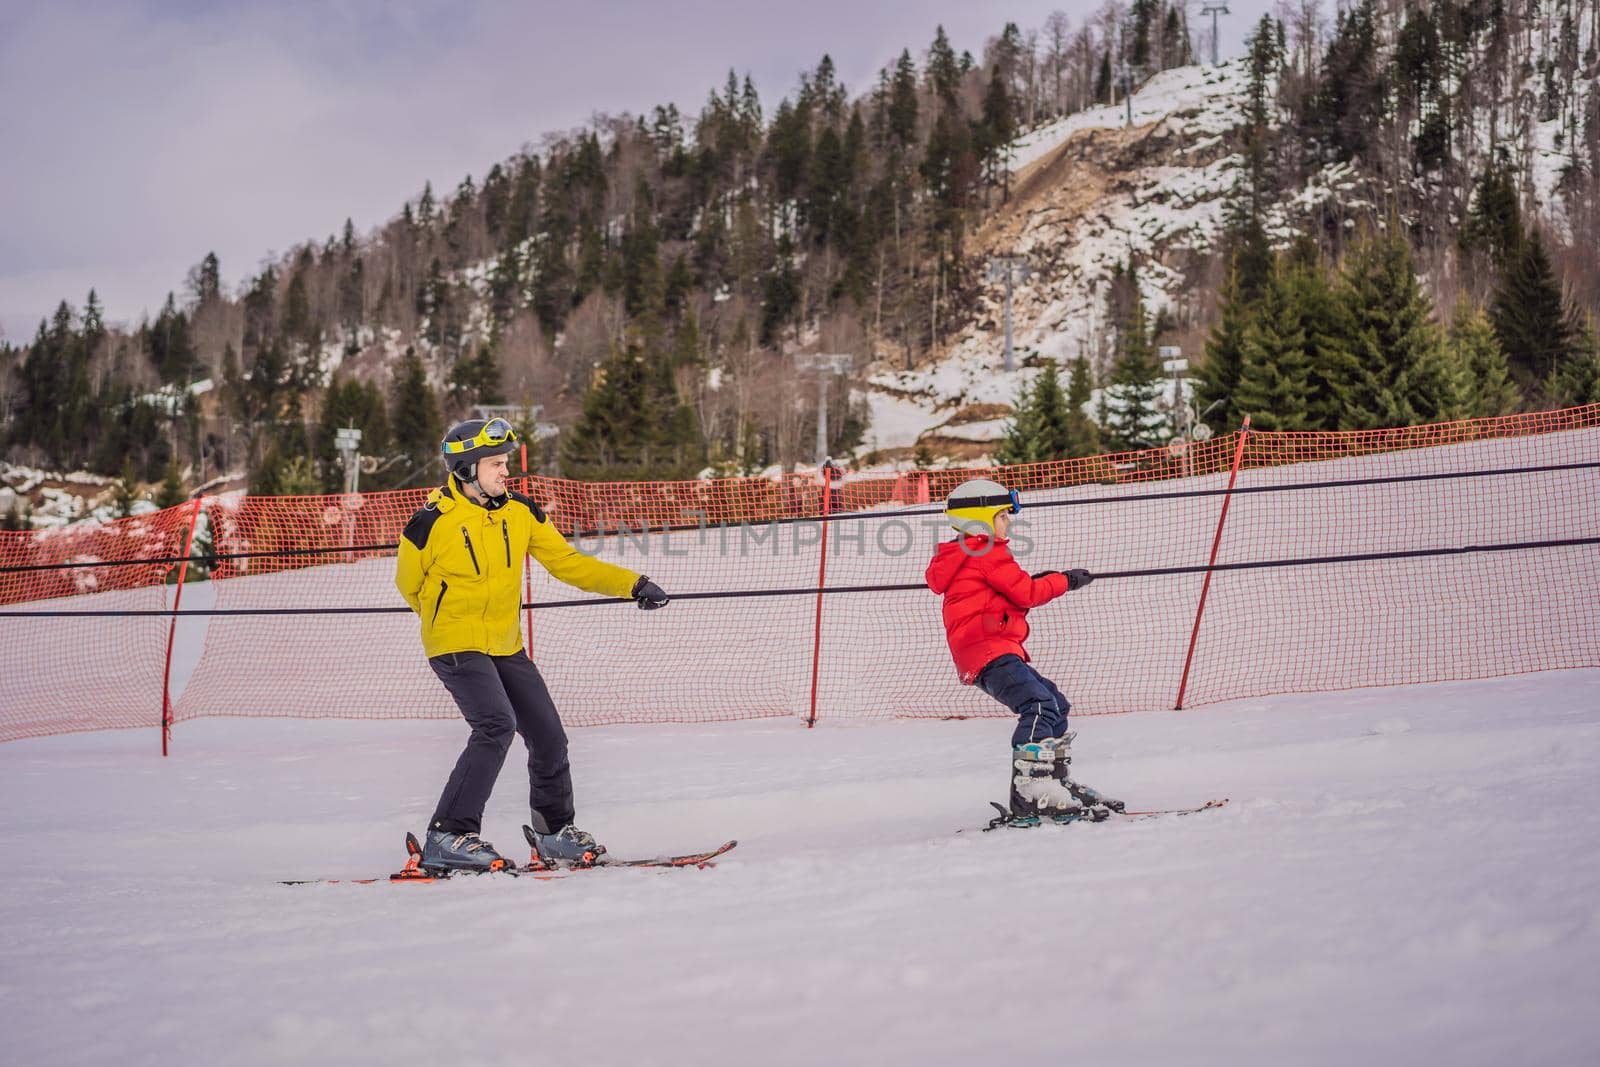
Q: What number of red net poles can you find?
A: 4